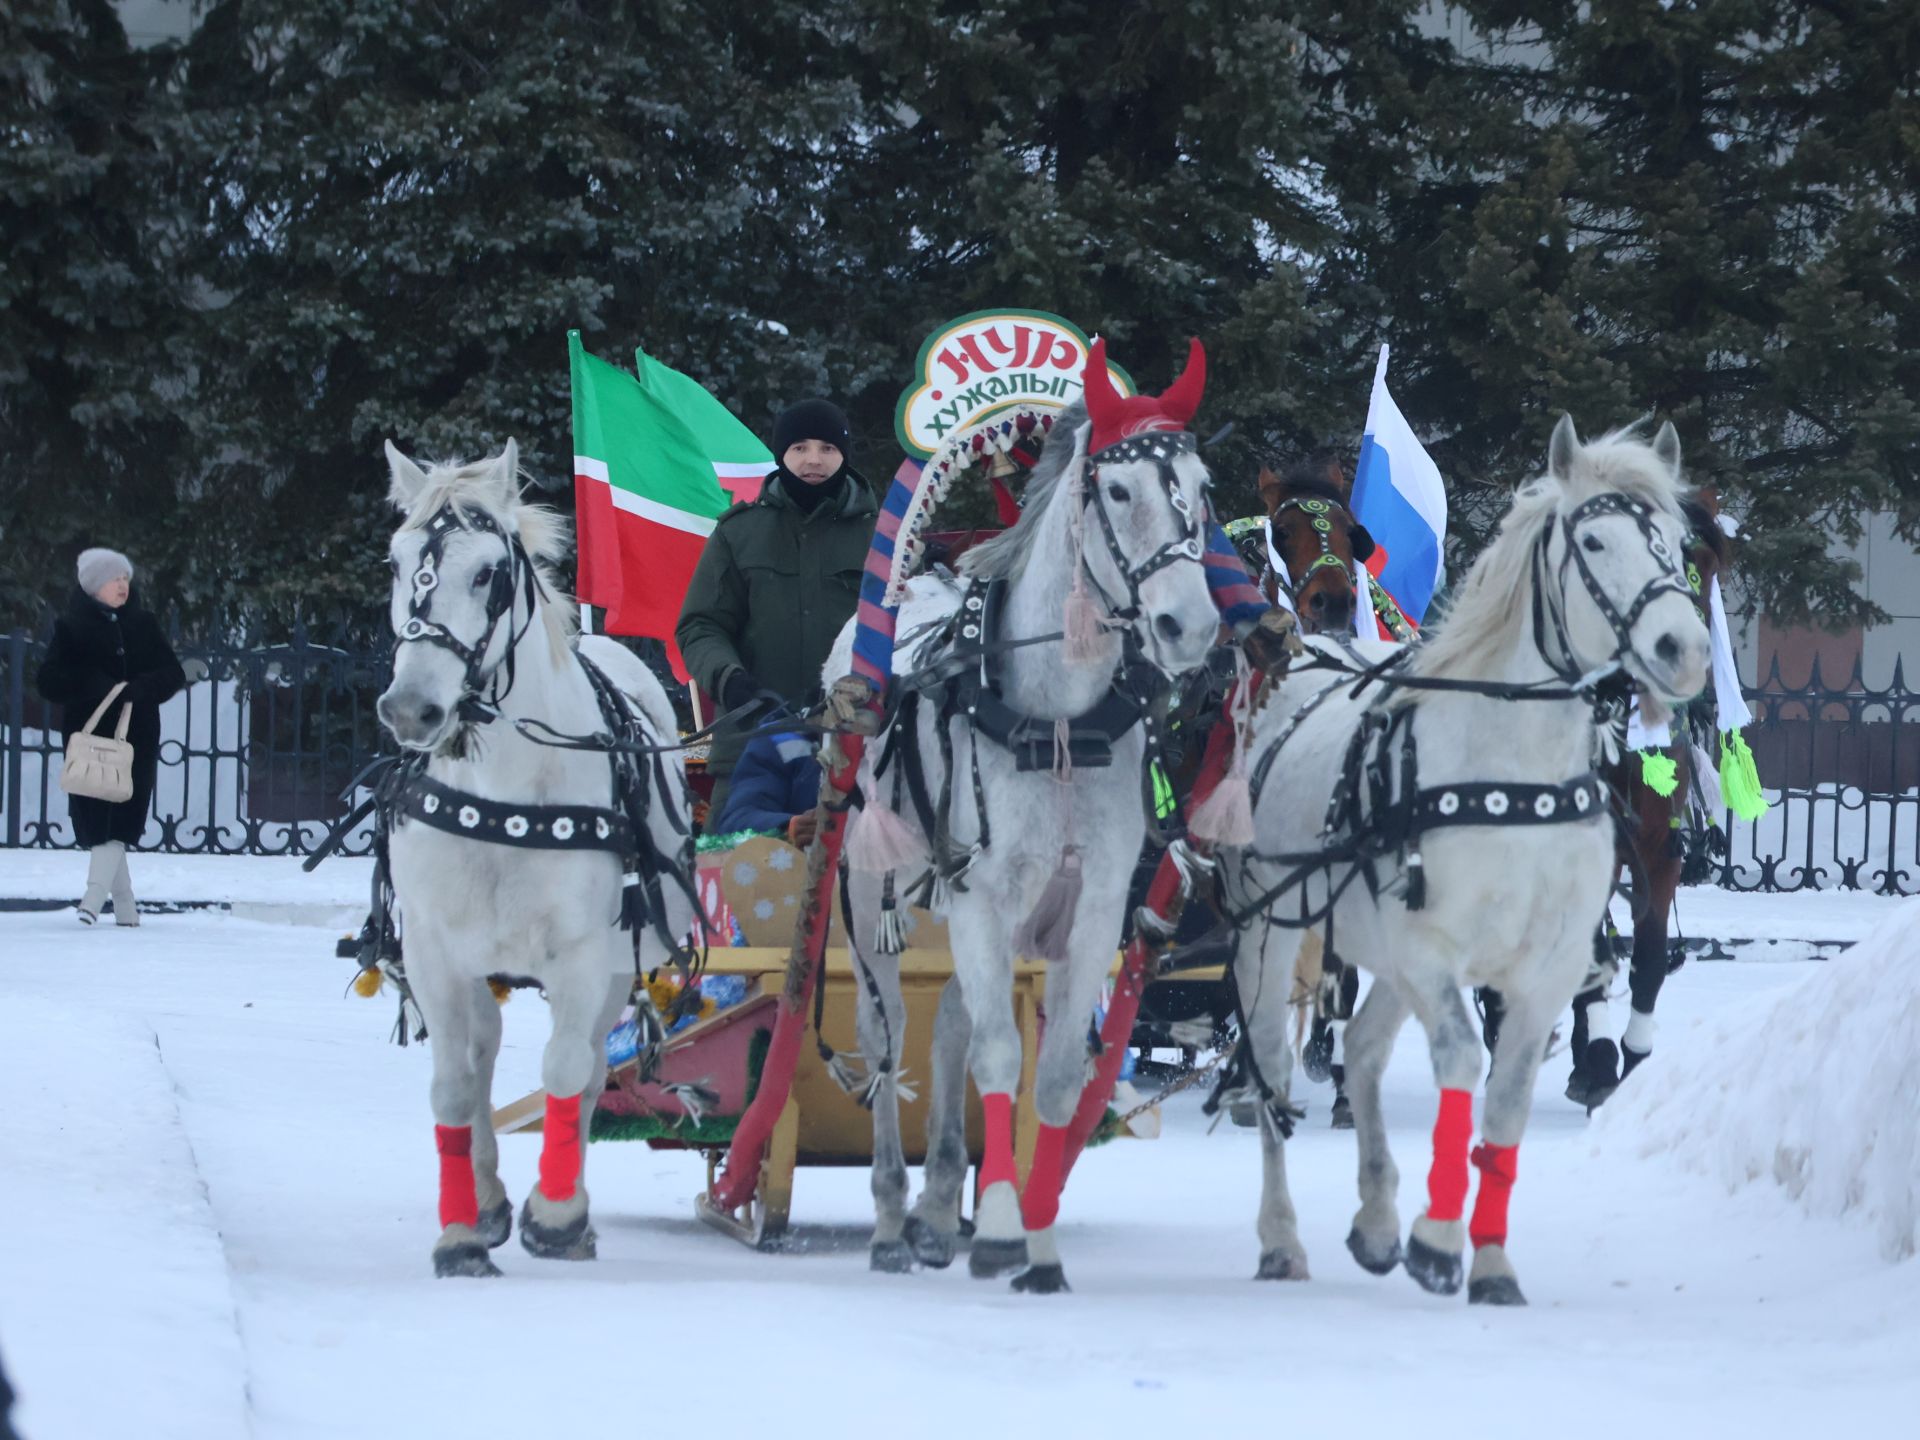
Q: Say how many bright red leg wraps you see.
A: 6